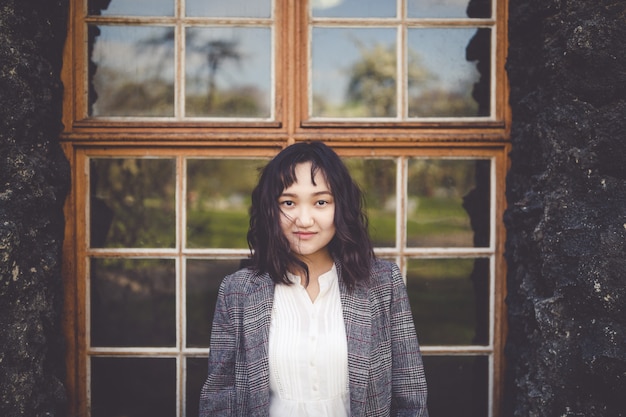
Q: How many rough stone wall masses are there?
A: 2